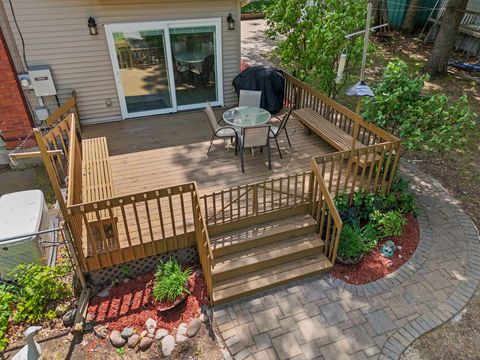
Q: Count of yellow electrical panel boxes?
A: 0